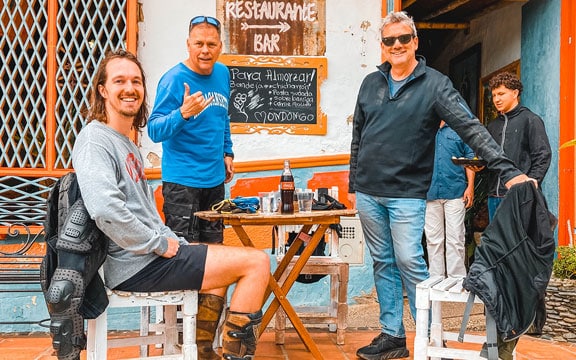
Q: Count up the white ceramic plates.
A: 0